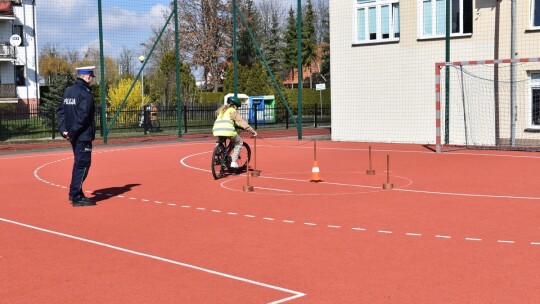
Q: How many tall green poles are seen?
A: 5